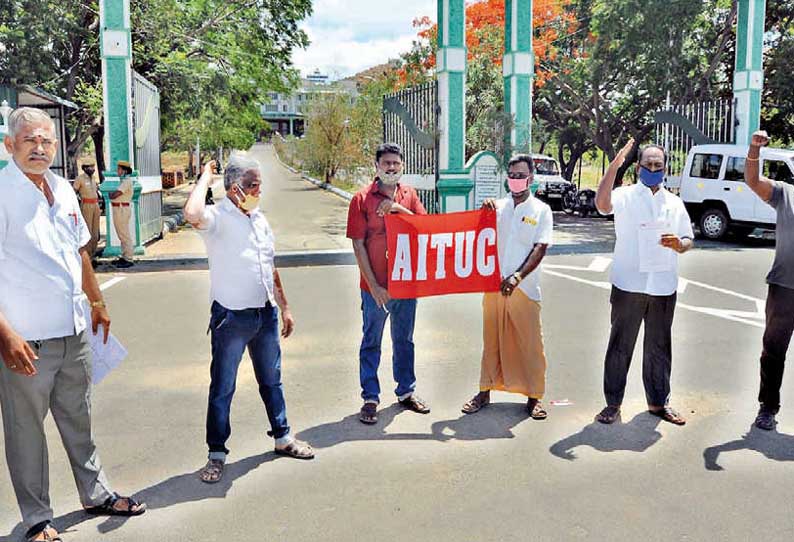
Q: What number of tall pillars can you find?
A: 4